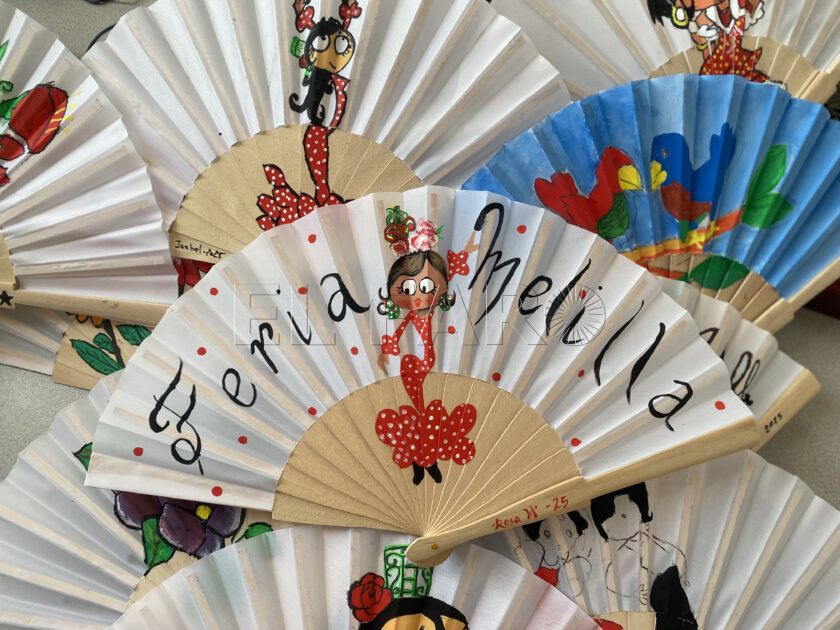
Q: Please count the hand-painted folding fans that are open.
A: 10